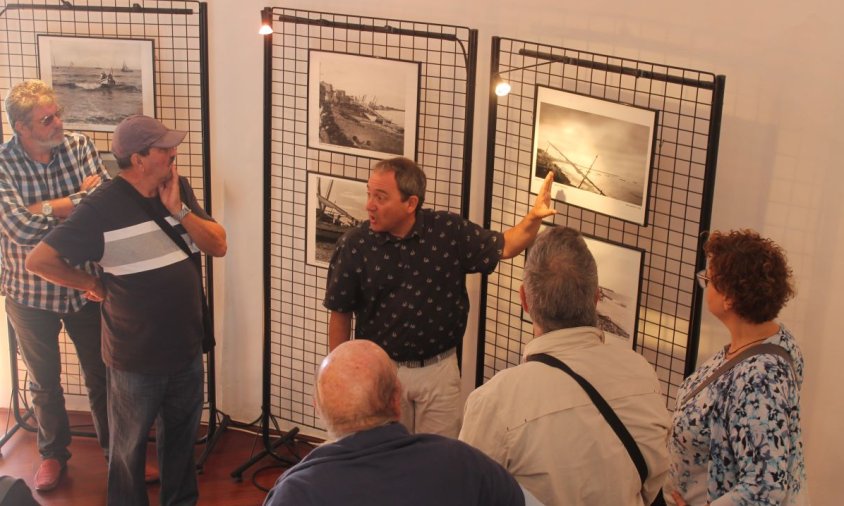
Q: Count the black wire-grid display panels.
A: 3